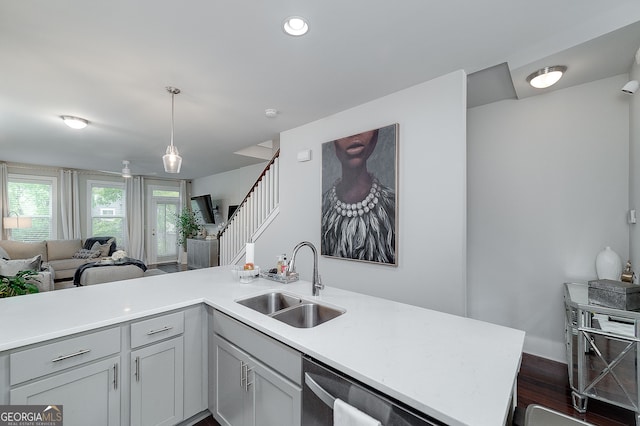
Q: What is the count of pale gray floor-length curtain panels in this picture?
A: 4